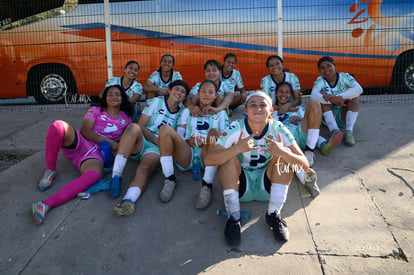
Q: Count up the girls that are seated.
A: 11